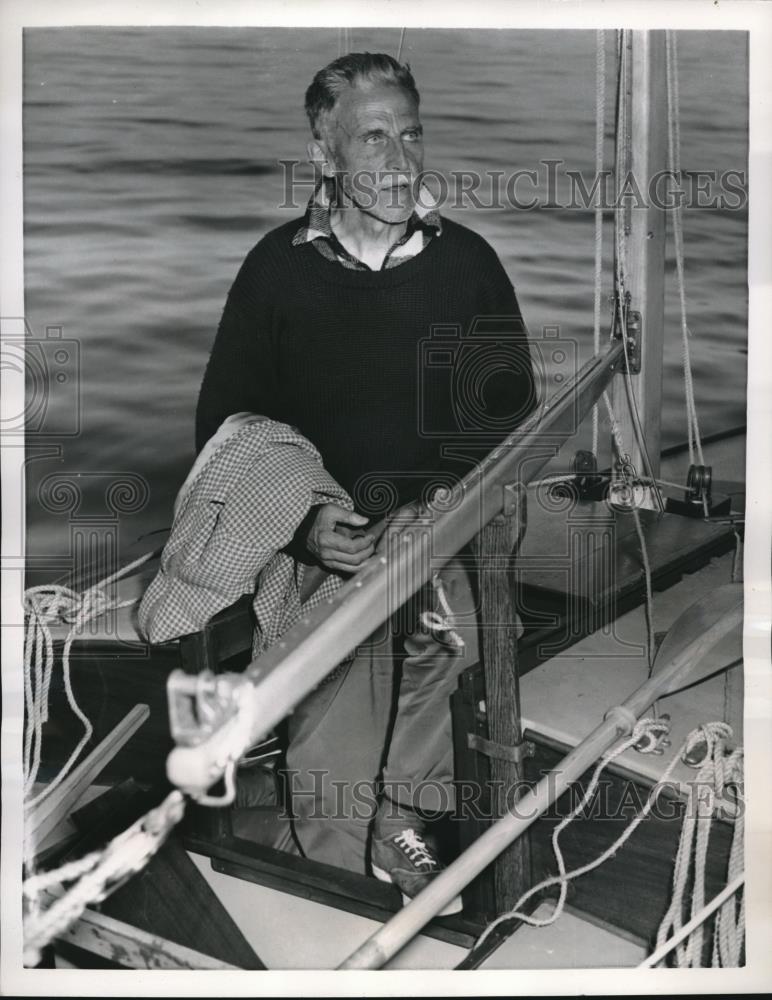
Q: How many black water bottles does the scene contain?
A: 0